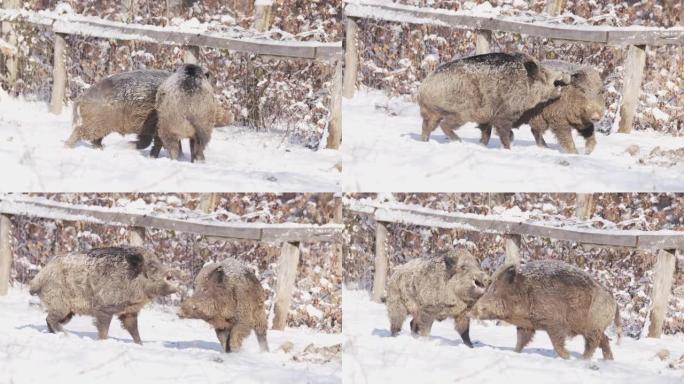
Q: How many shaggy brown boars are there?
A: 8